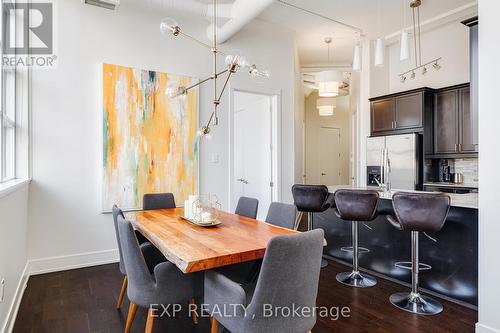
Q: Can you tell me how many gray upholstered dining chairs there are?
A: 6